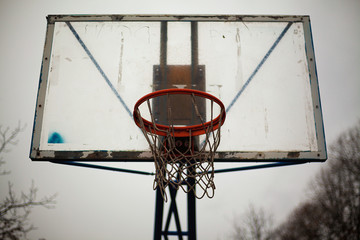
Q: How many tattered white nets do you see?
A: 1